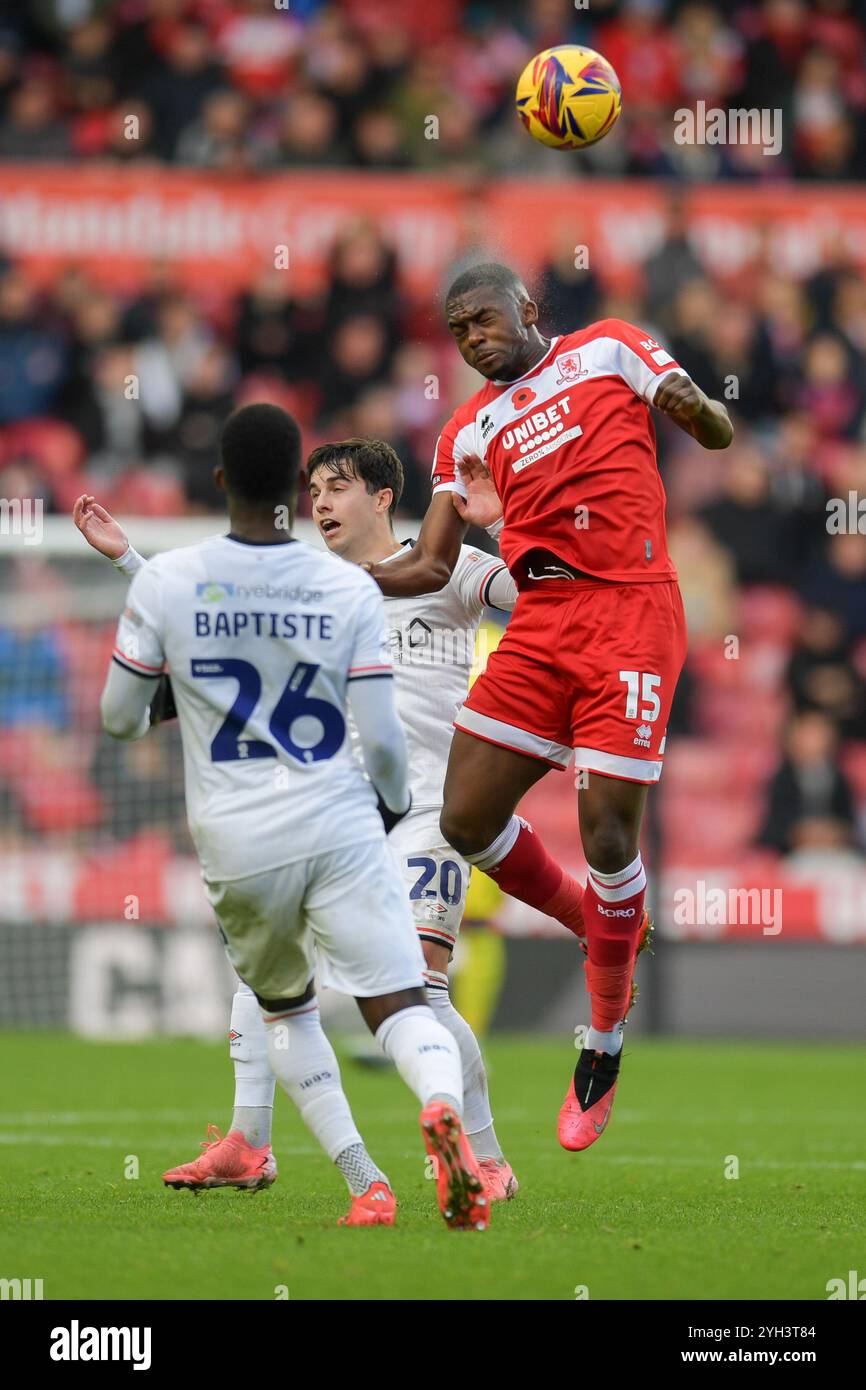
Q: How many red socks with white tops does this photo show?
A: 2